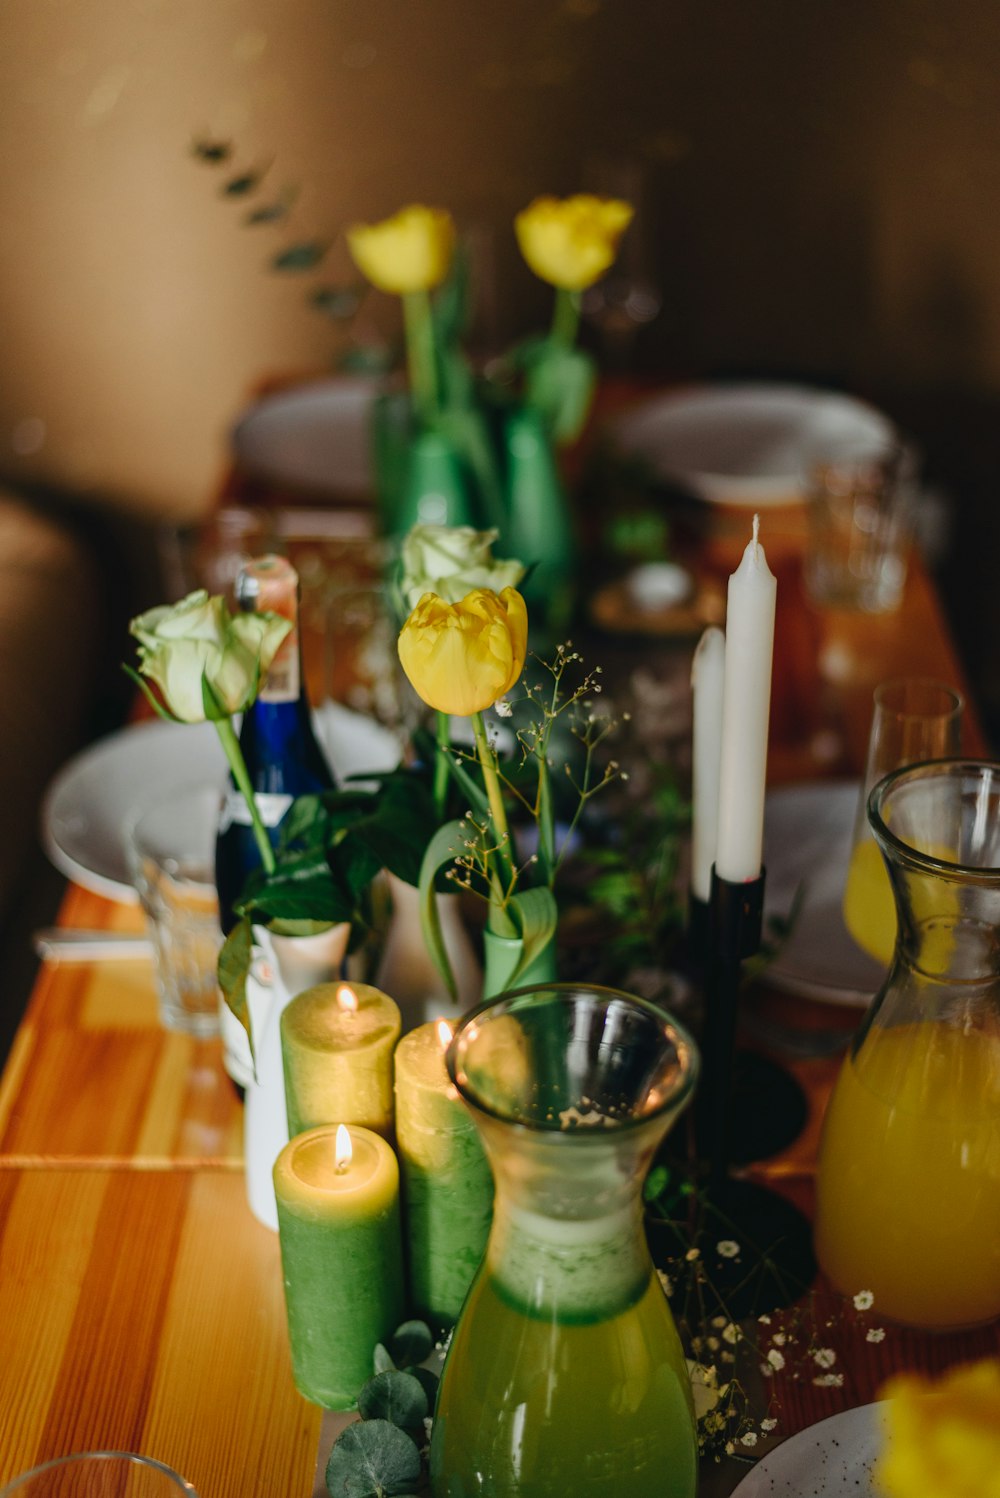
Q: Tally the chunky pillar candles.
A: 3